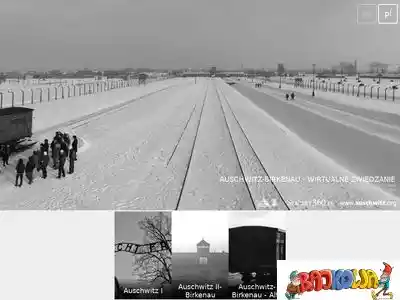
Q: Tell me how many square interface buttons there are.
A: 2